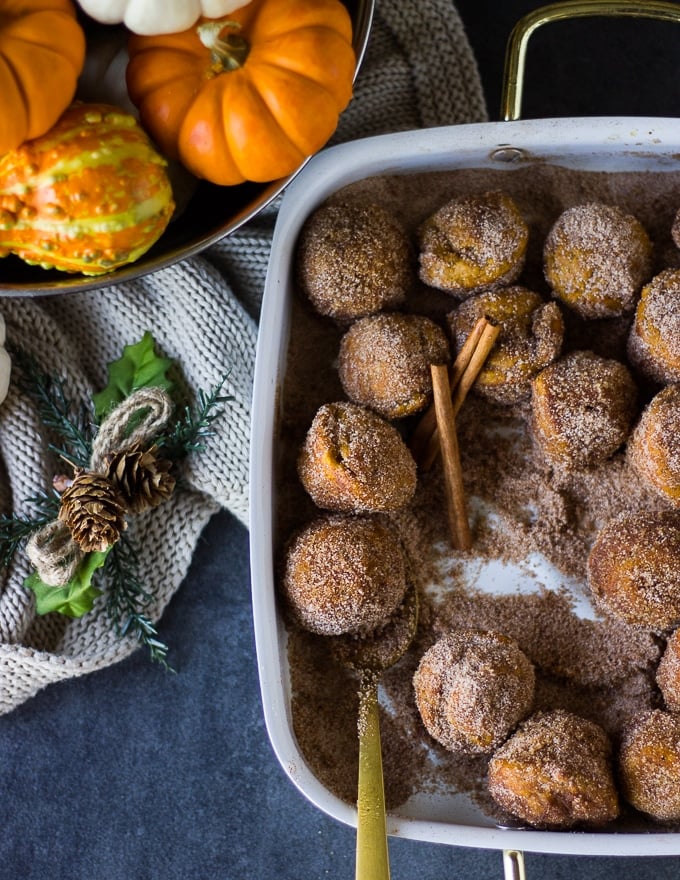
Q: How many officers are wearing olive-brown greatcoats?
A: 0